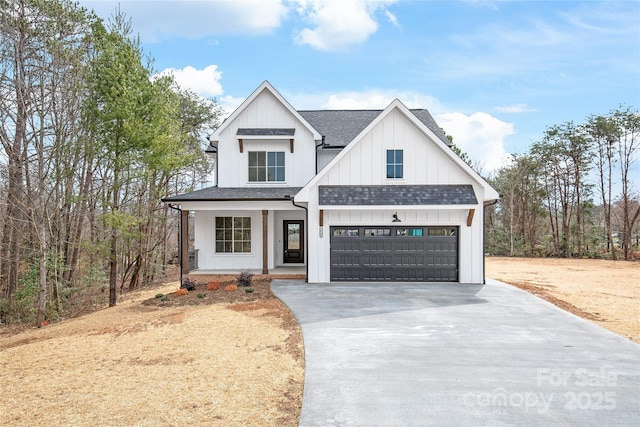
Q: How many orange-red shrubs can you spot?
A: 3